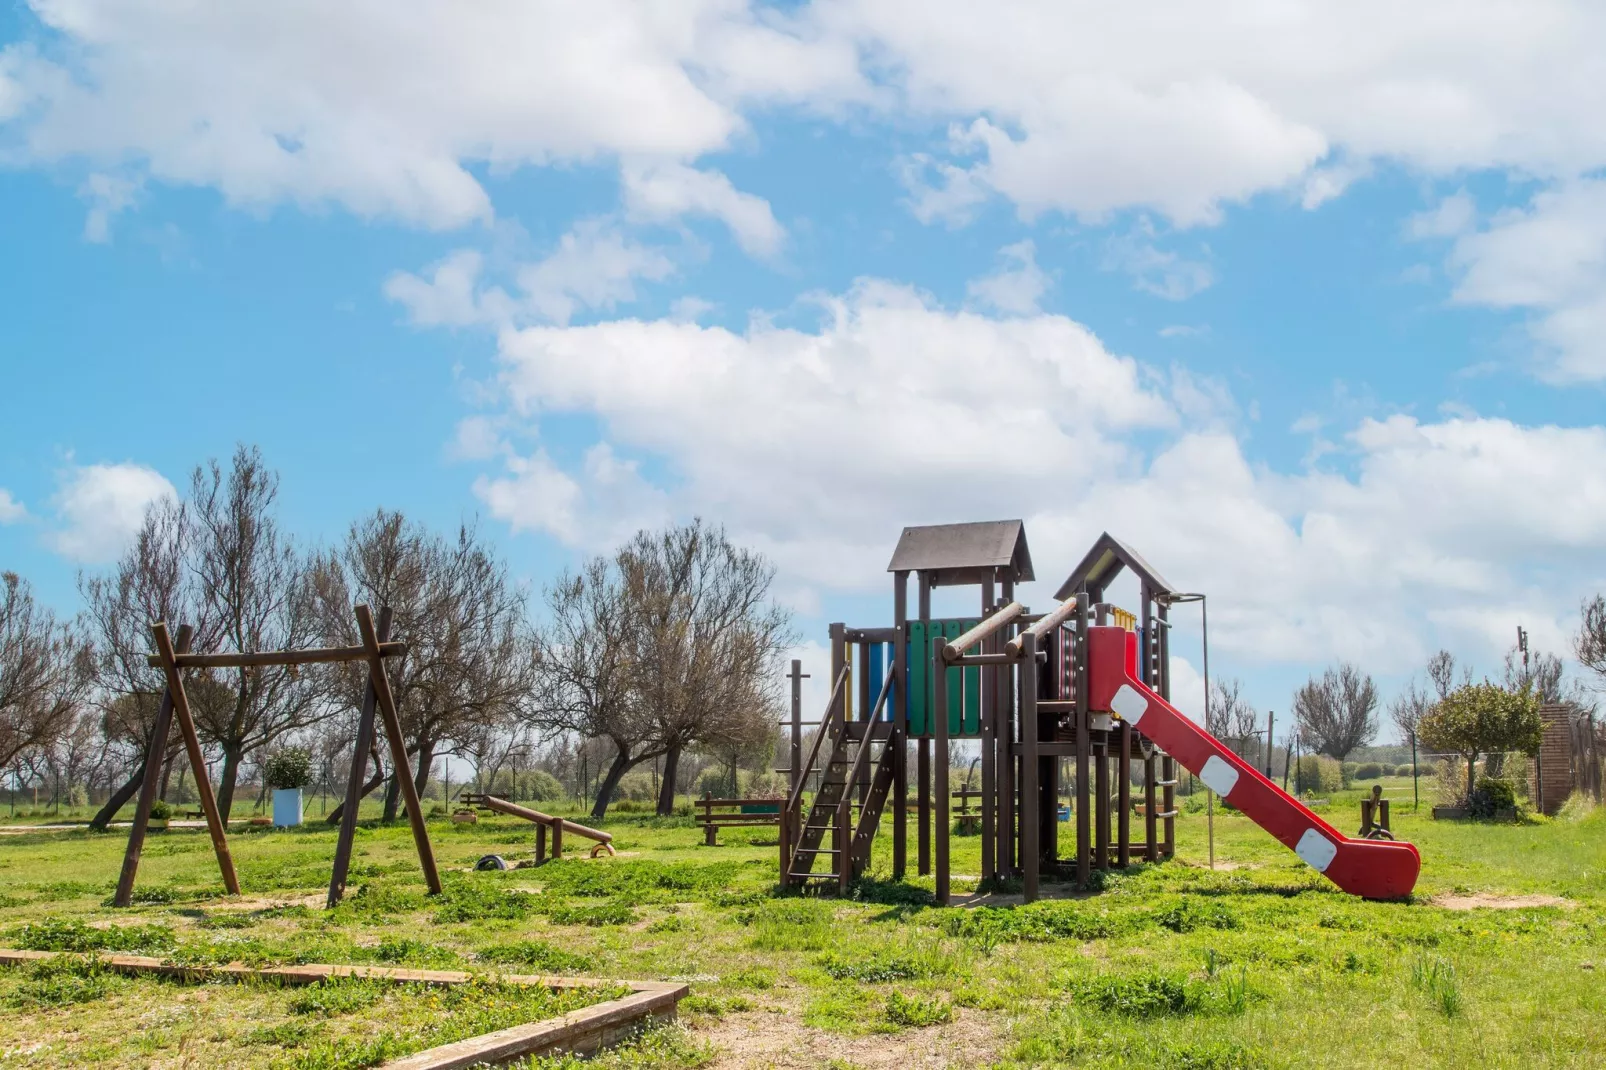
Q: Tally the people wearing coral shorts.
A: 0